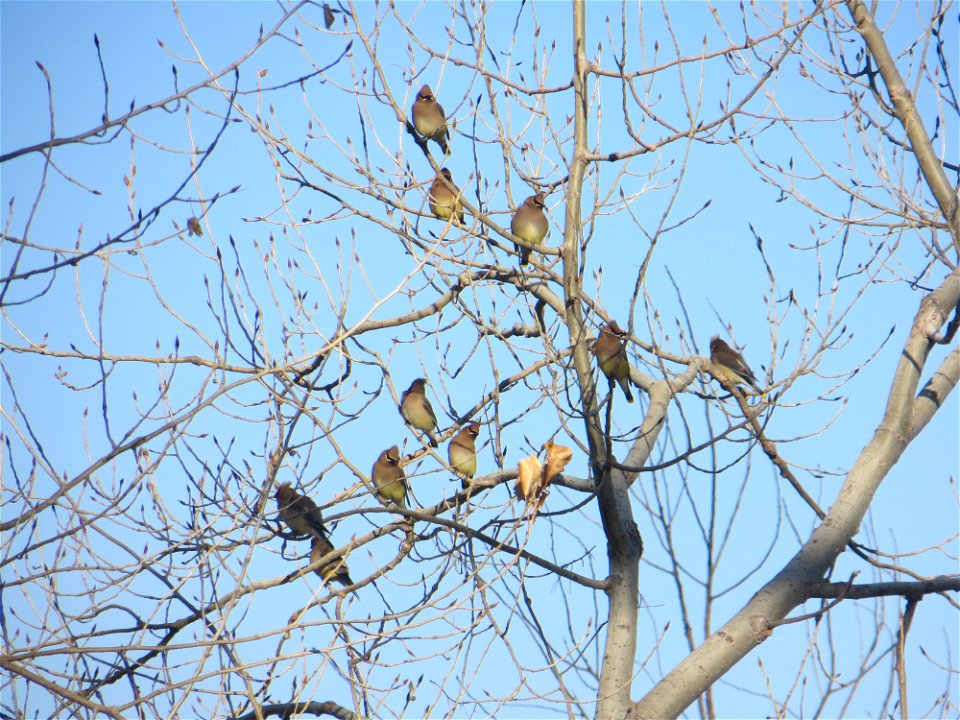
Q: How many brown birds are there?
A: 10